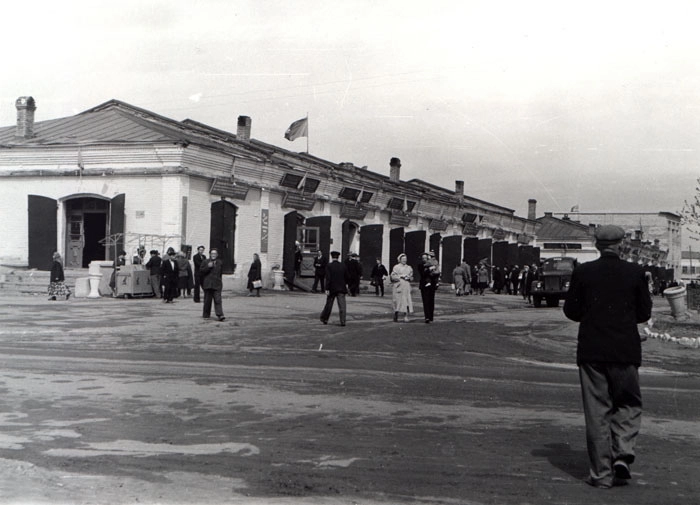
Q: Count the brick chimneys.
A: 5